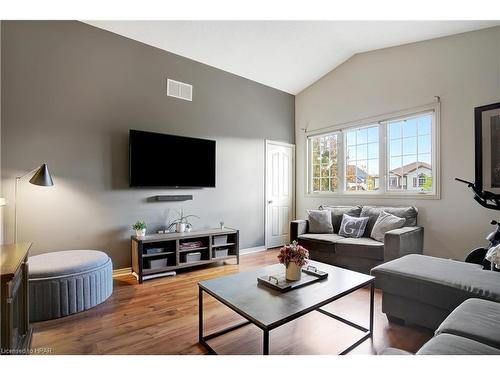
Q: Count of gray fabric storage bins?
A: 4